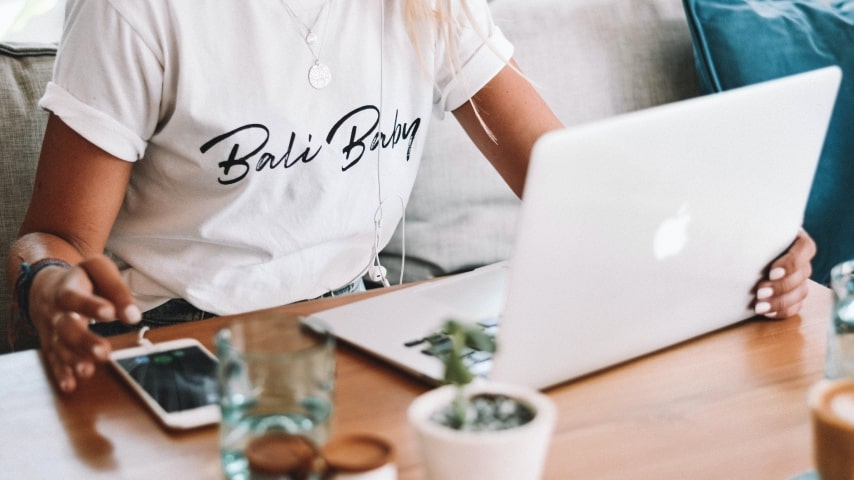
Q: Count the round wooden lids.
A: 2